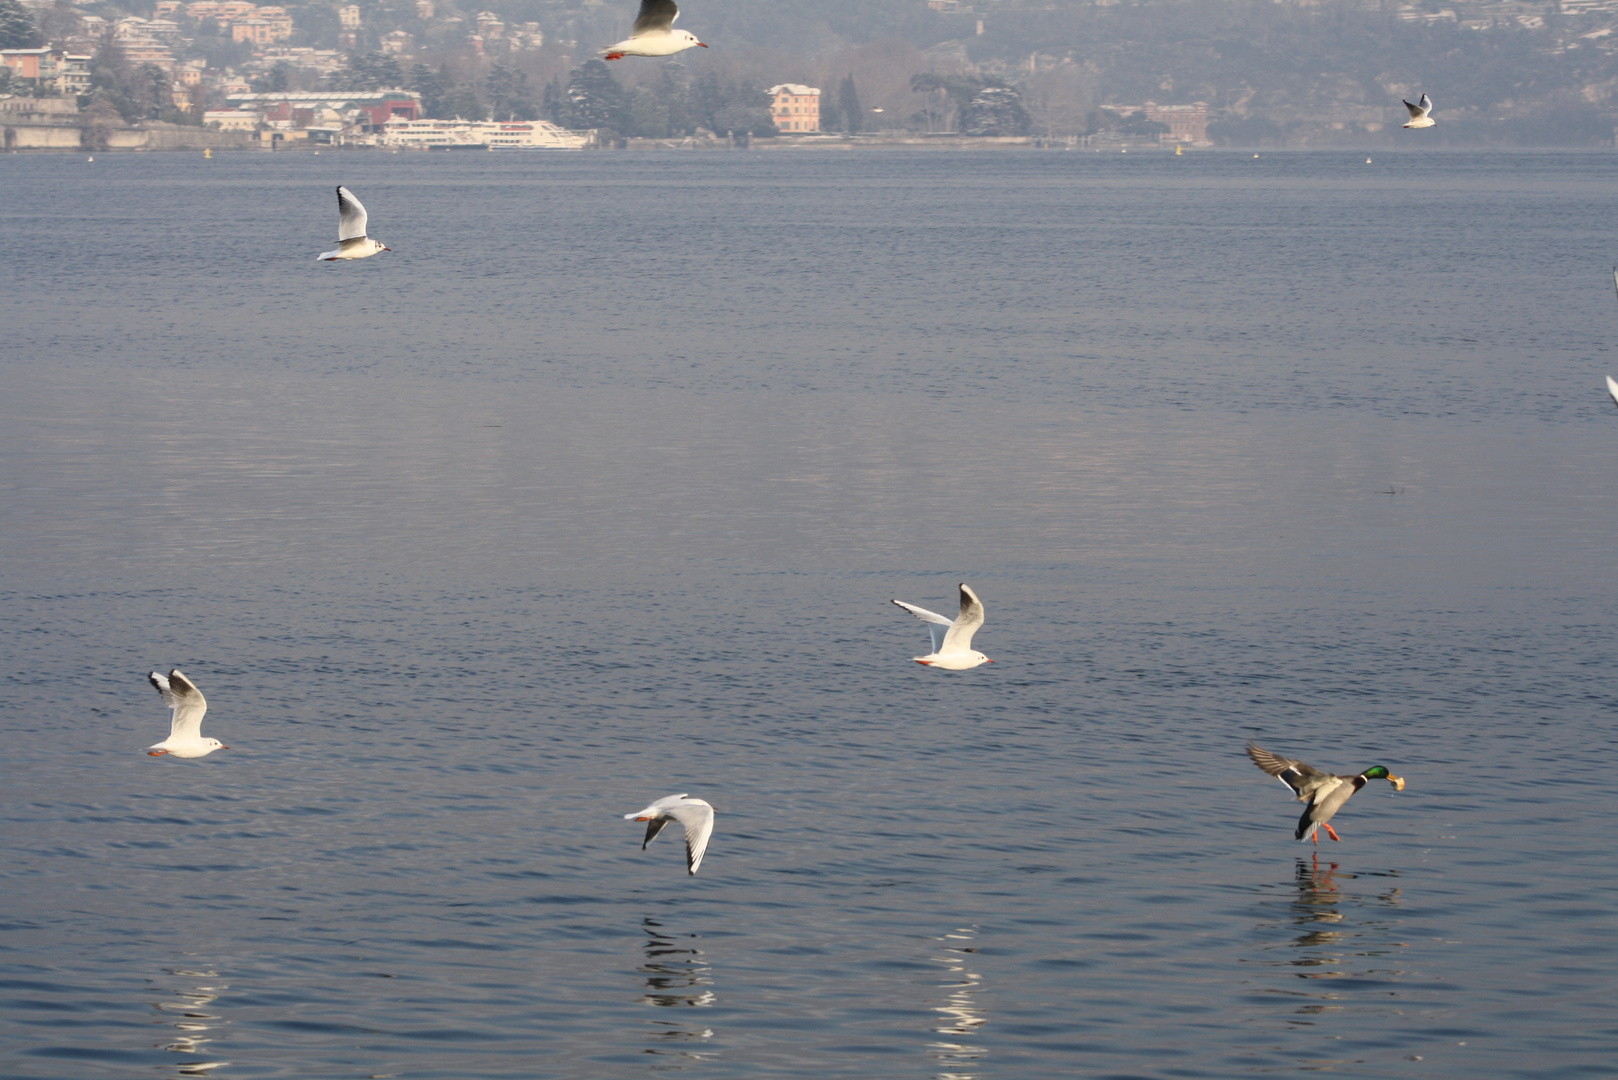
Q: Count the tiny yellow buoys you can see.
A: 2